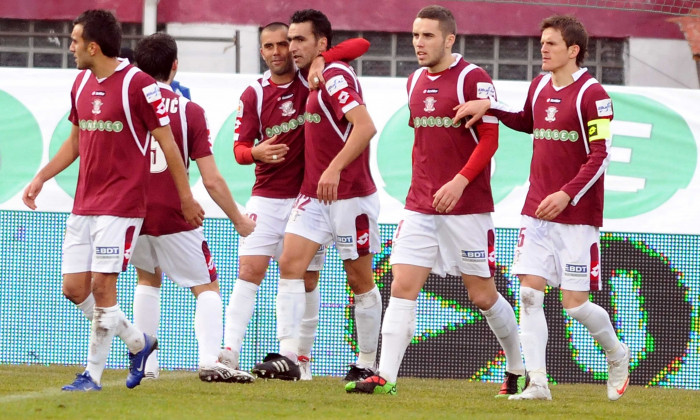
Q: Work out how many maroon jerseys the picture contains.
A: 6